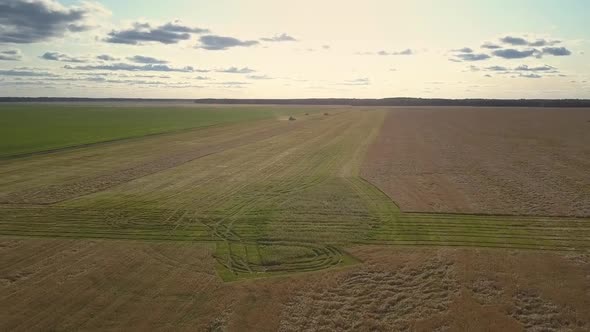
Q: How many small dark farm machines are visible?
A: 3